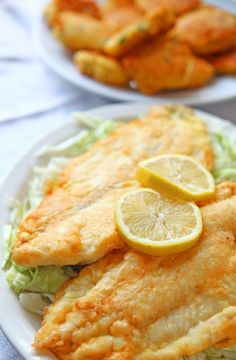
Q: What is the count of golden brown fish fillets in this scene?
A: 2